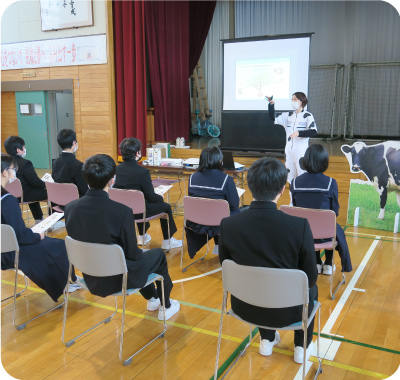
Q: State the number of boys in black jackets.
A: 5